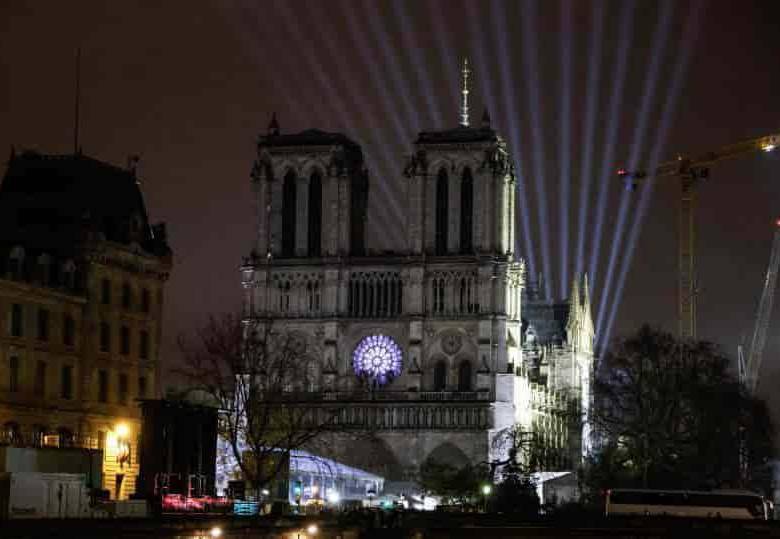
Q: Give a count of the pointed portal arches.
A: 2